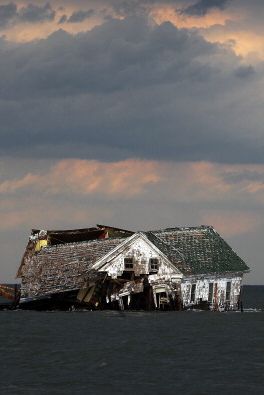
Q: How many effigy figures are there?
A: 0